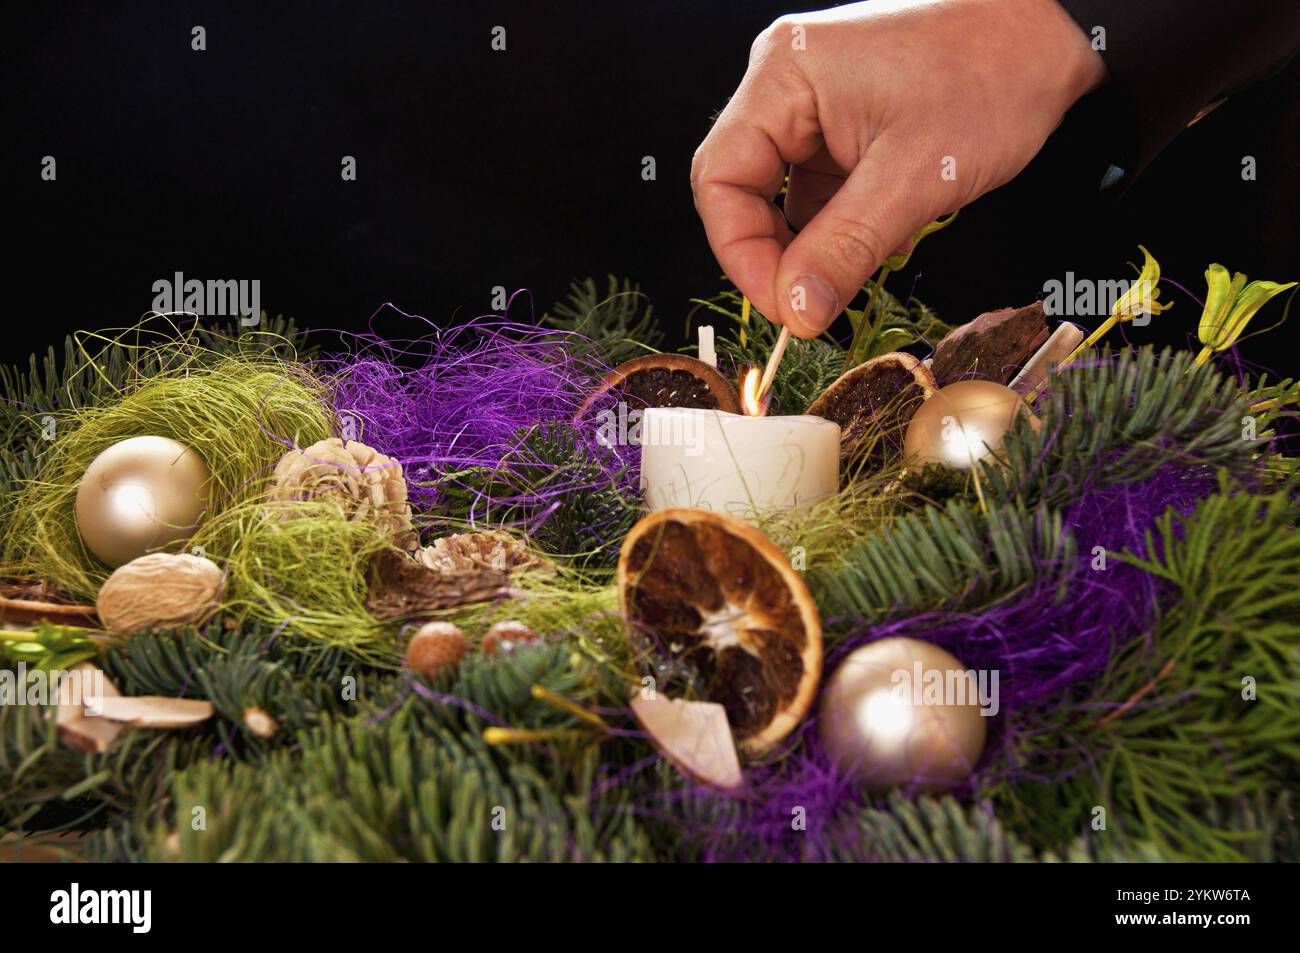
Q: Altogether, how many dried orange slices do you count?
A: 3